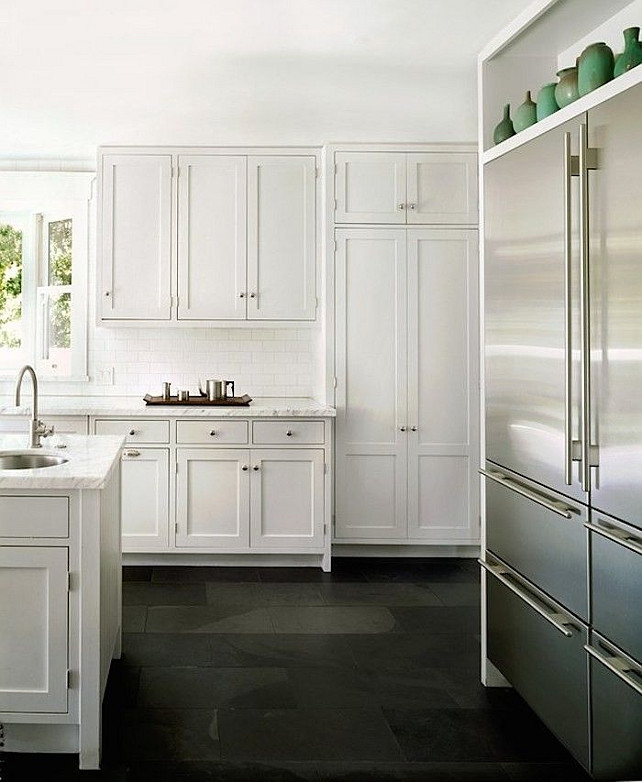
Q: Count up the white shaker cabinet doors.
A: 11